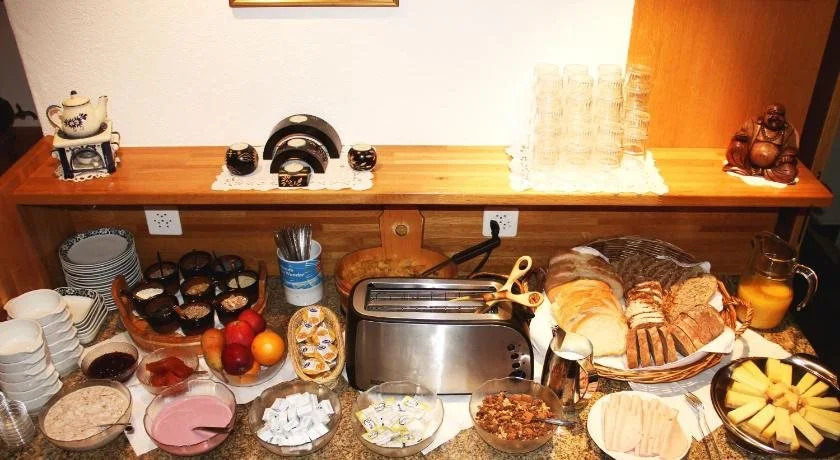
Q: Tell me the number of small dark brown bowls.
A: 9